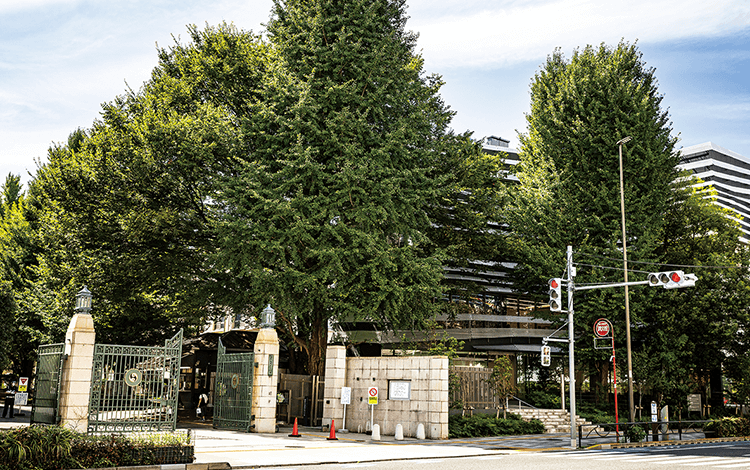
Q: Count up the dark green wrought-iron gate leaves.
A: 3